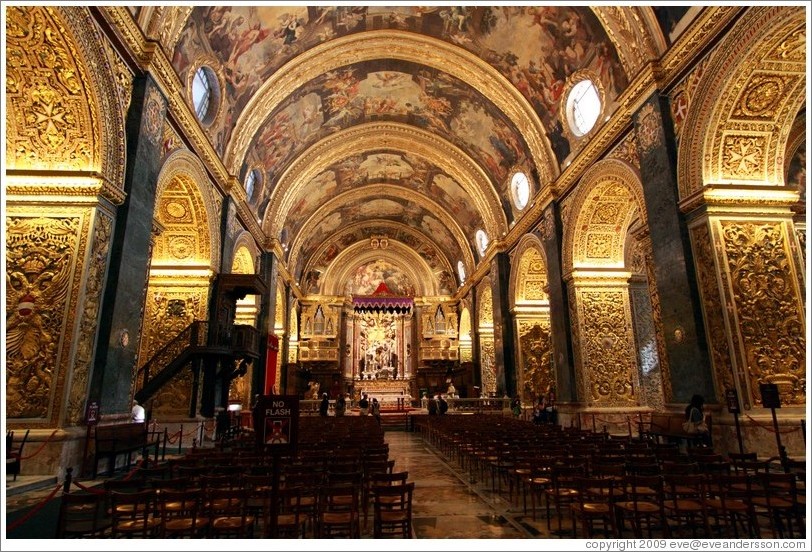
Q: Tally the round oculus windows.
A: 6